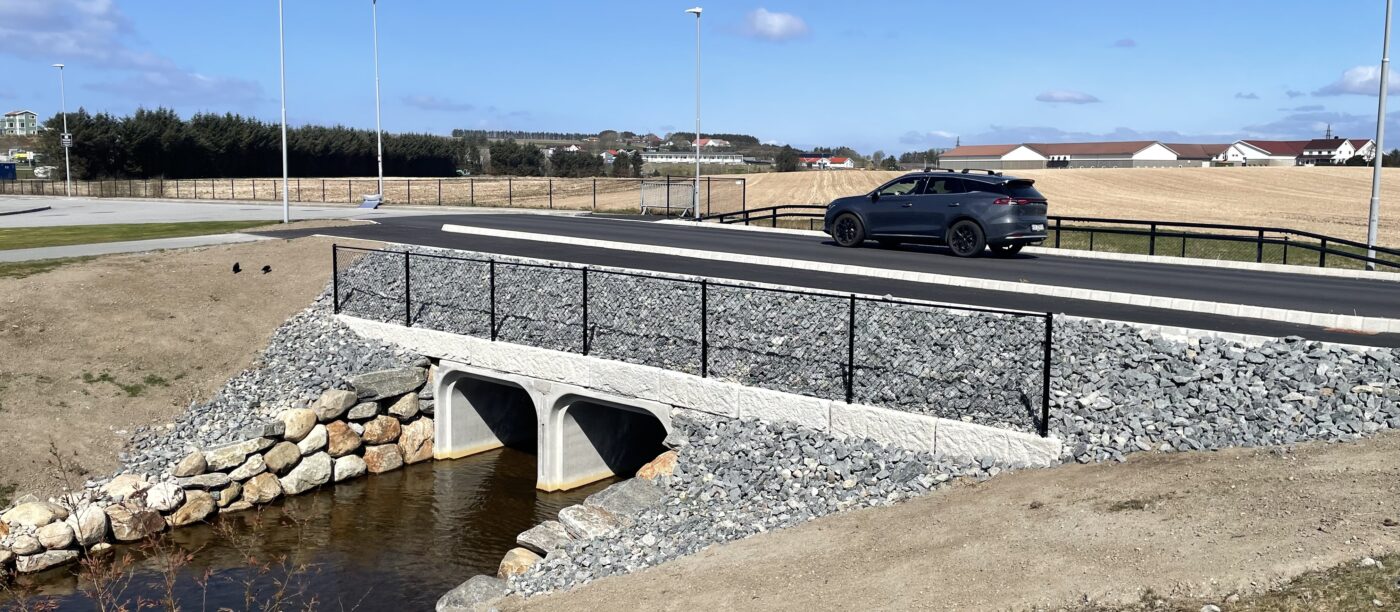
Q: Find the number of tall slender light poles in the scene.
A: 5